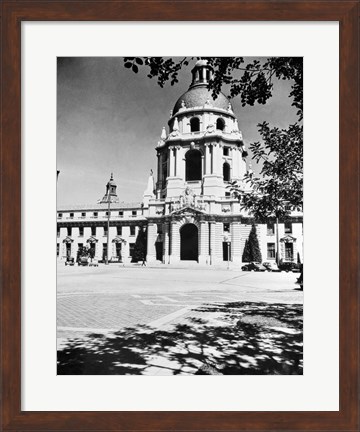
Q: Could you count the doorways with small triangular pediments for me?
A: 4